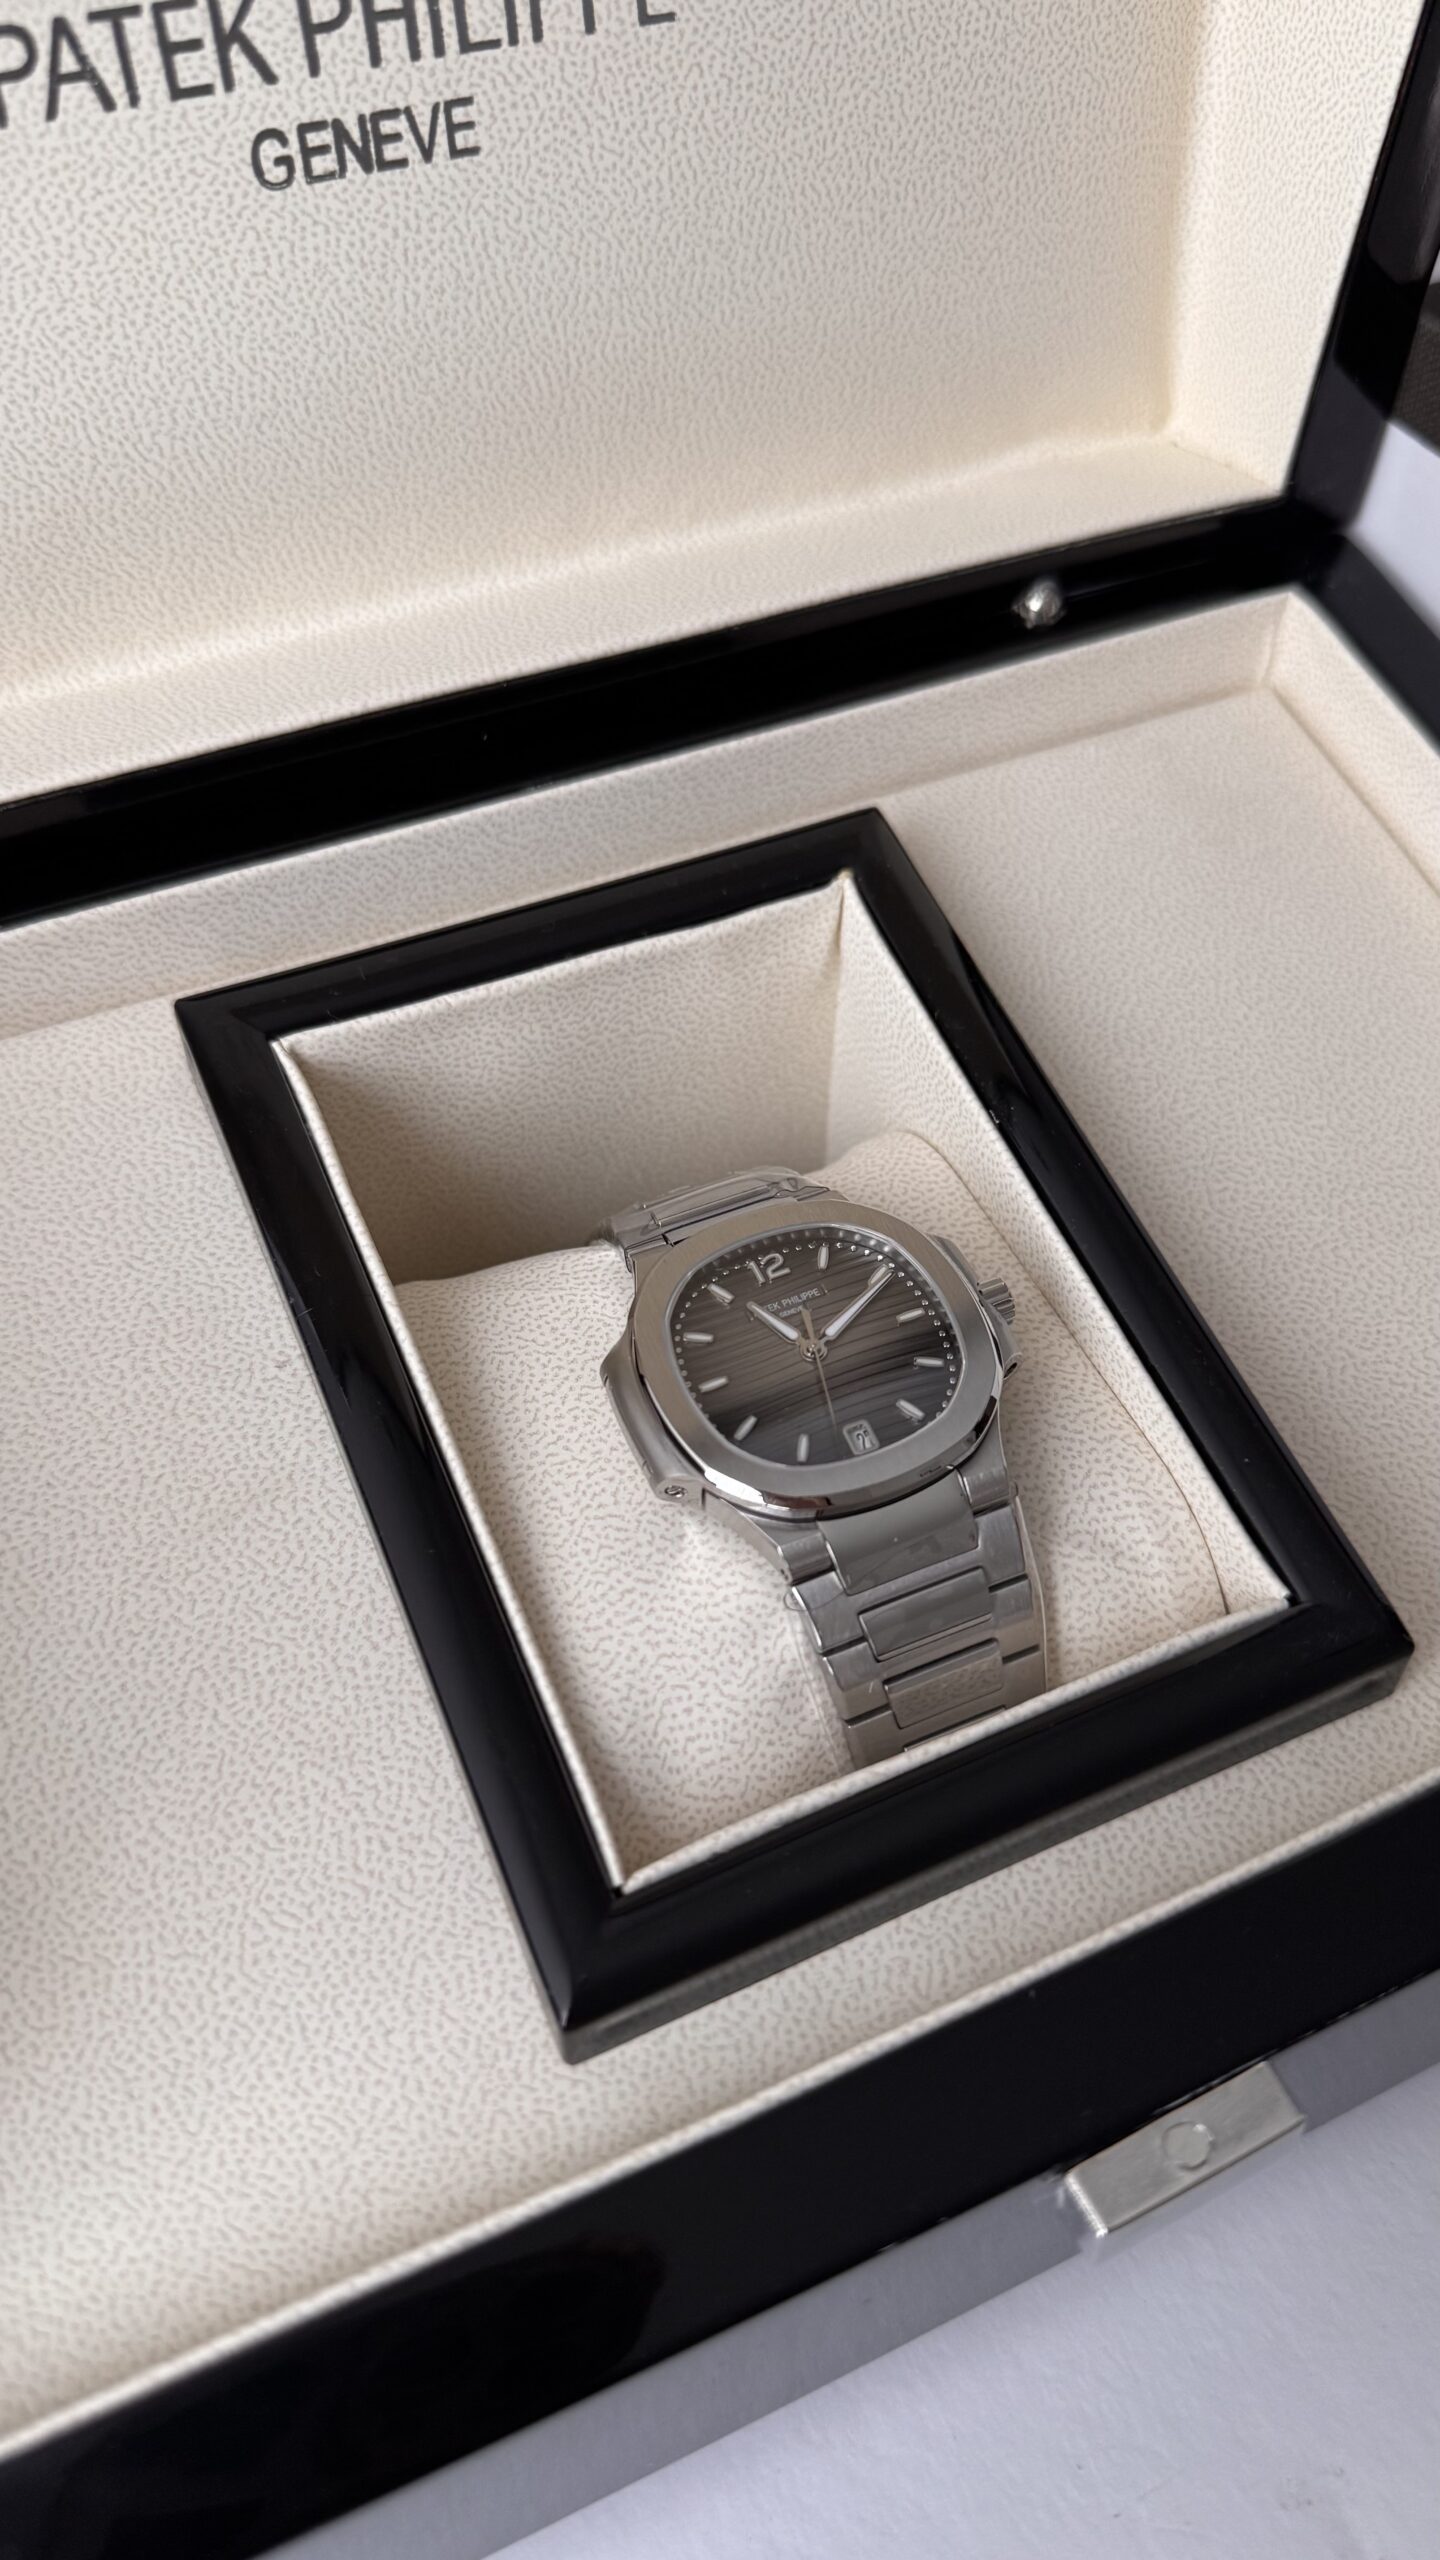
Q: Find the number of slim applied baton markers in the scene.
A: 10